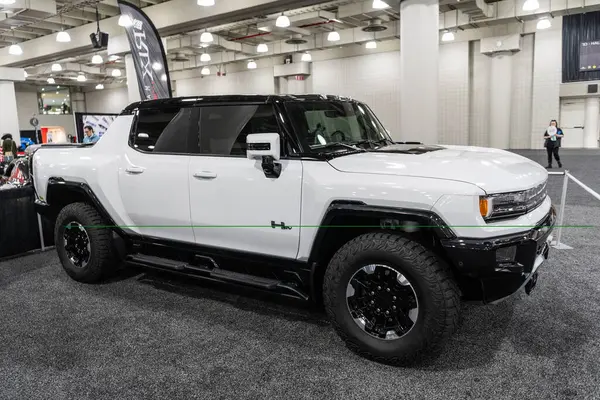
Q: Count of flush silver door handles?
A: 2